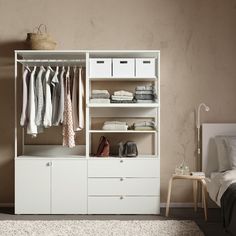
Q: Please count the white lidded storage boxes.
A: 3